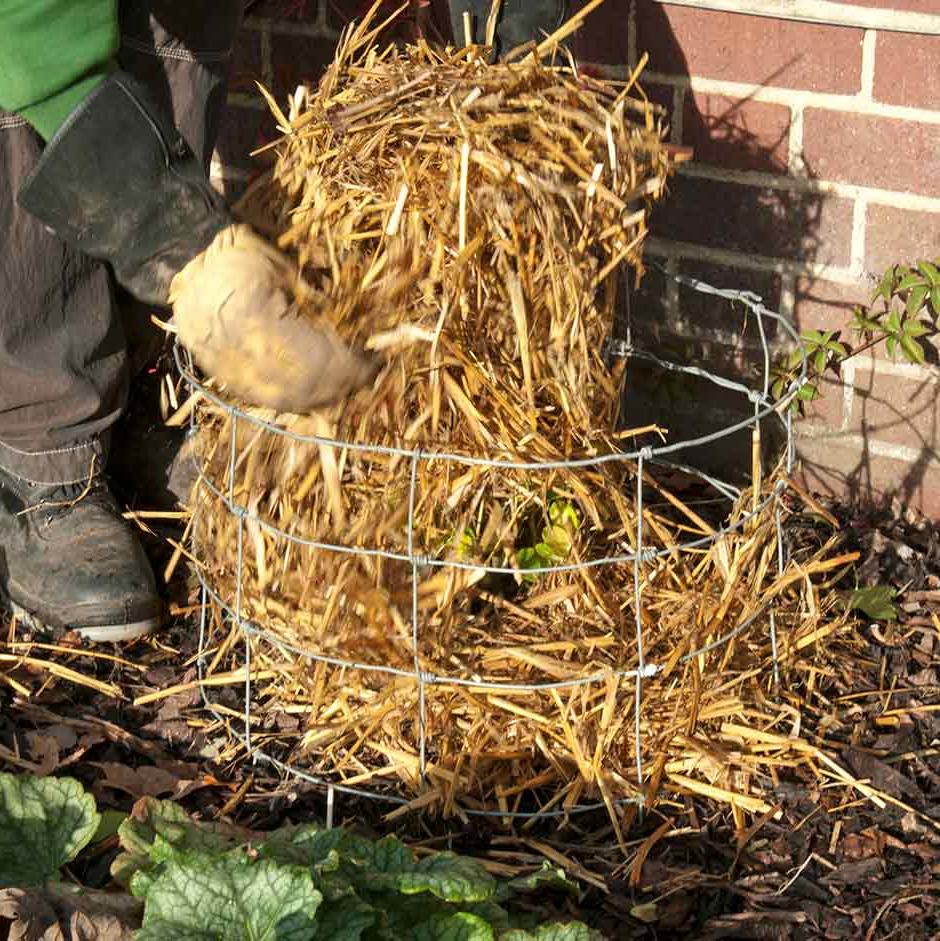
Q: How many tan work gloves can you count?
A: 1